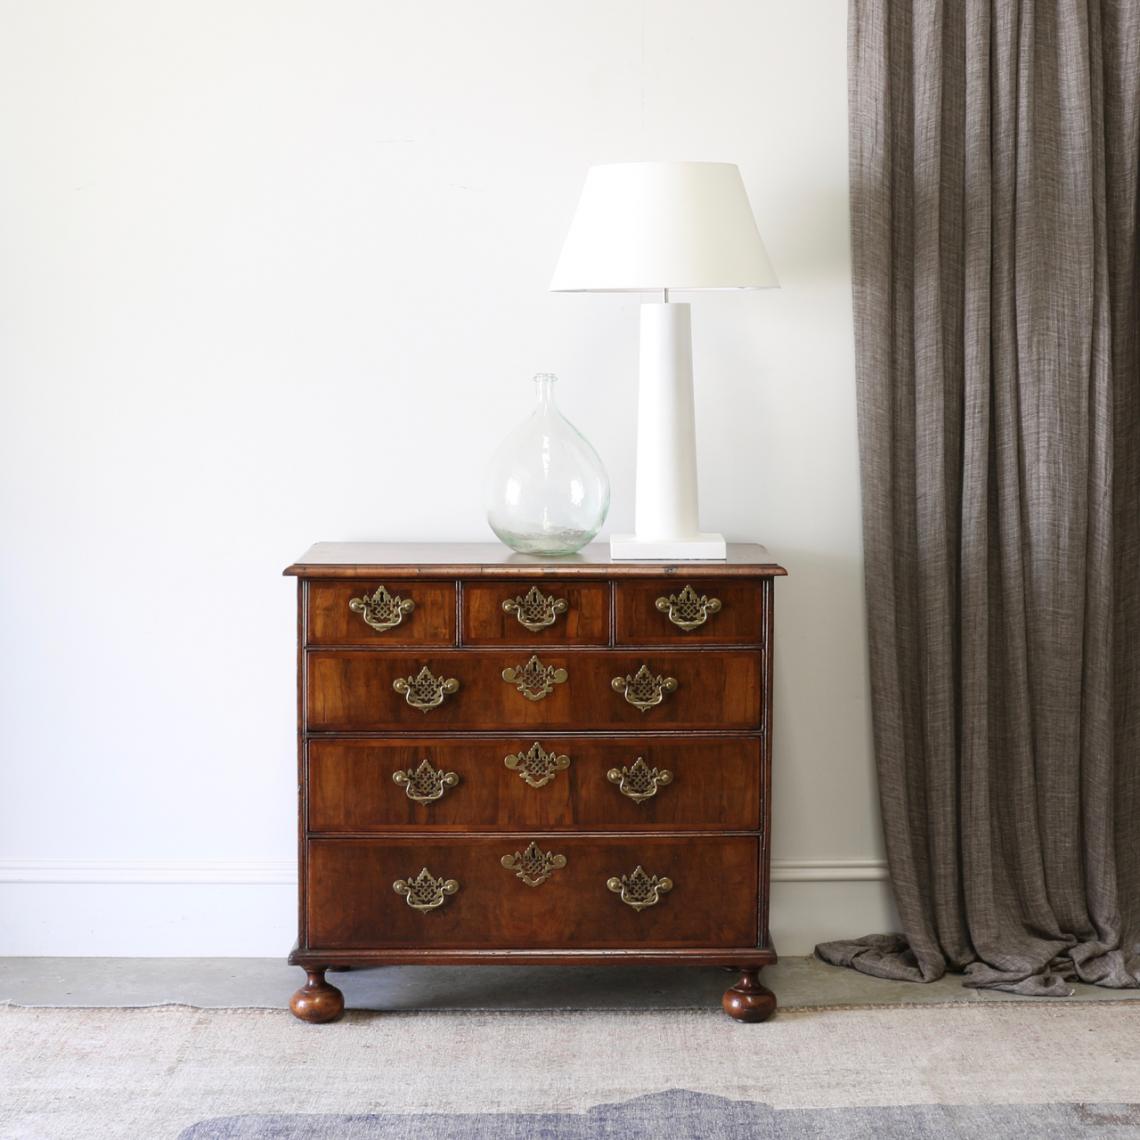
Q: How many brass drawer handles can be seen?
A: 9